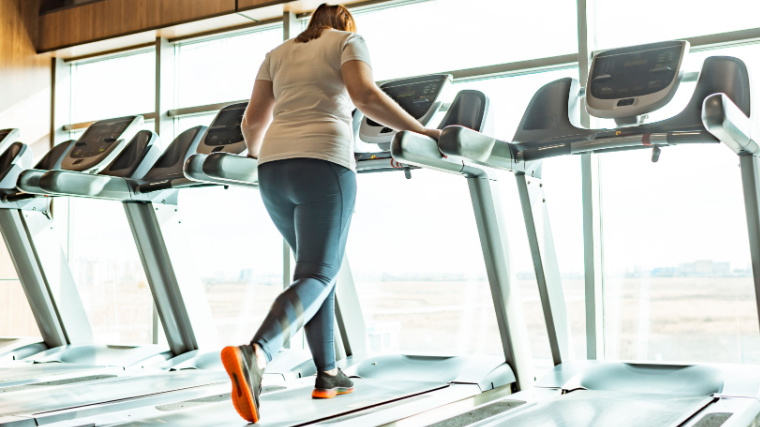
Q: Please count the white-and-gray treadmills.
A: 5